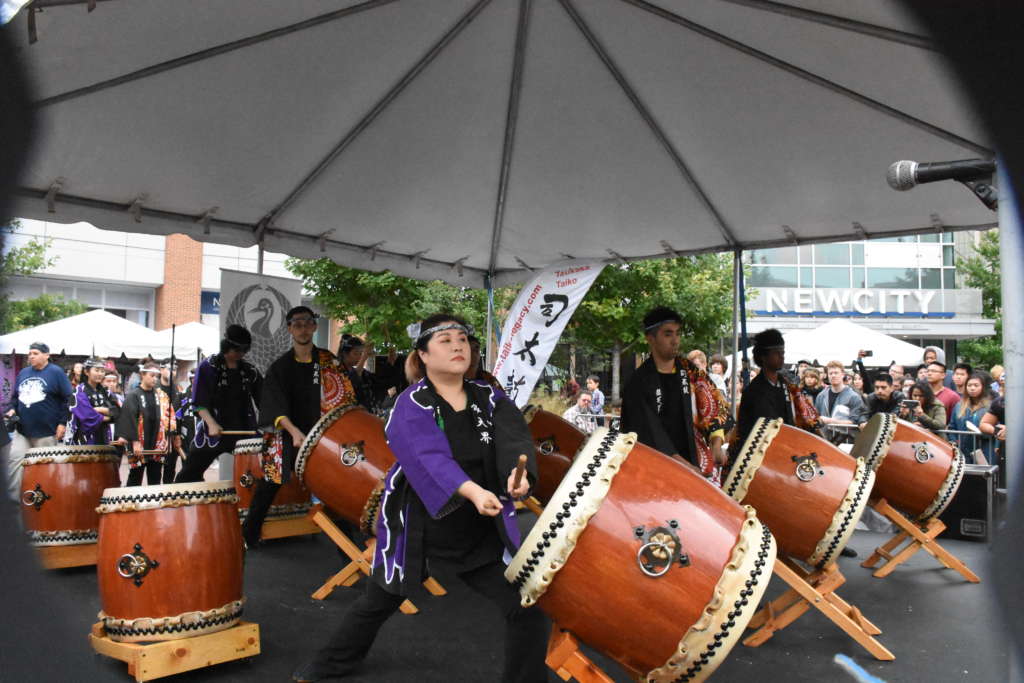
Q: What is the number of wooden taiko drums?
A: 8